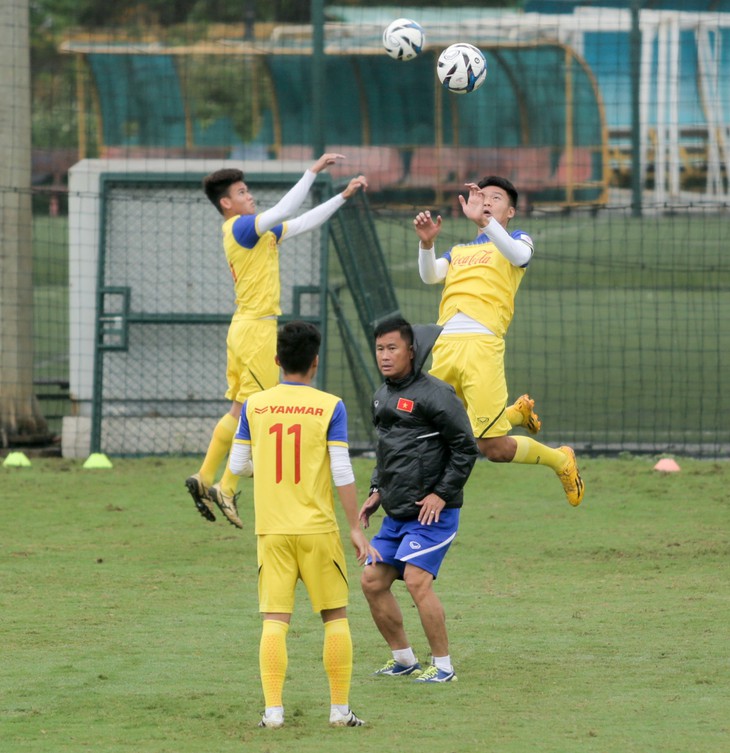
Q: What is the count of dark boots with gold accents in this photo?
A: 2